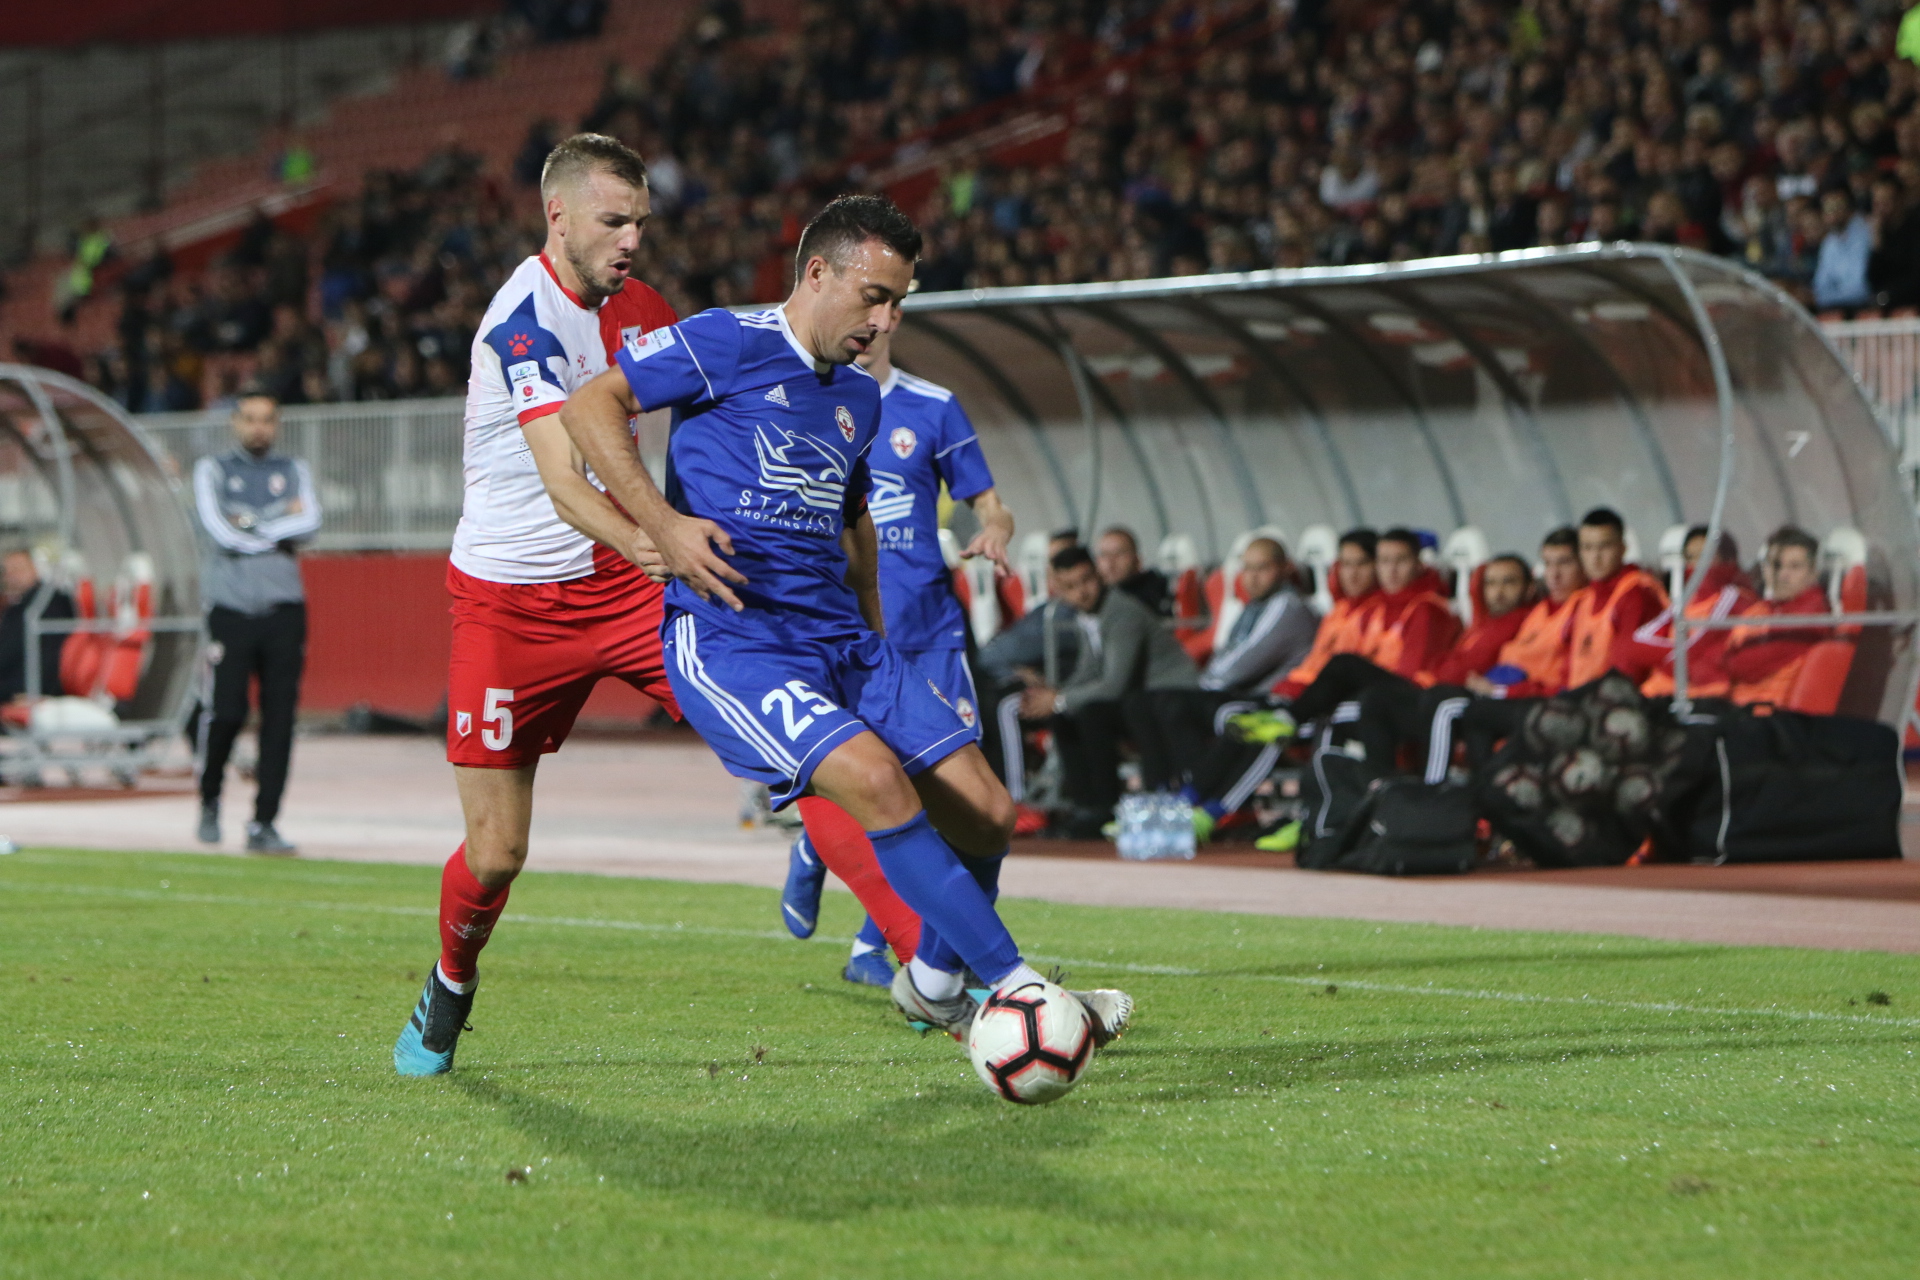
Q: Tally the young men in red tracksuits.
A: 7